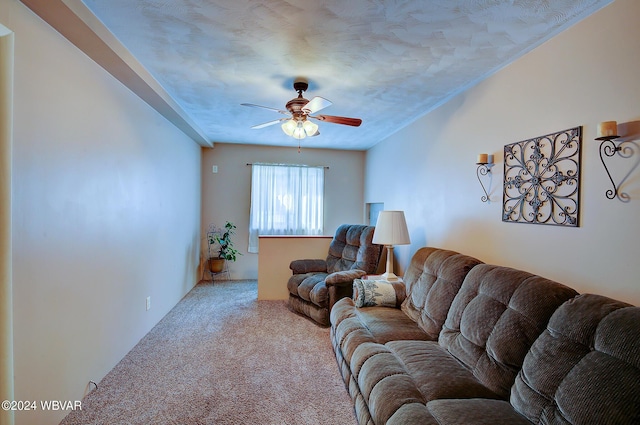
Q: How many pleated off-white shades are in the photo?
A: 1